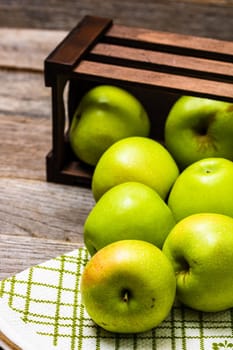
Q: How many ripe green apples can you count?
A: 7